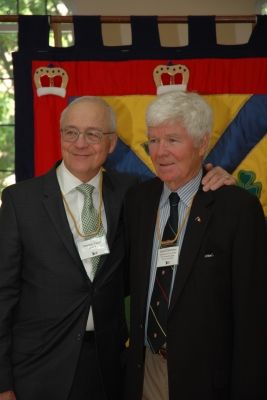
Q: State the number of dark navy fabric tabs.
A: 5